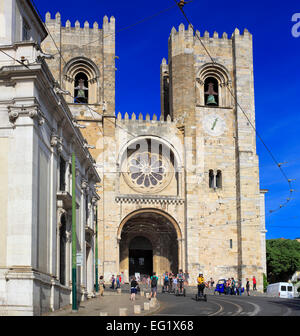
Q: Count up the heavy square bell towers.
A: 2